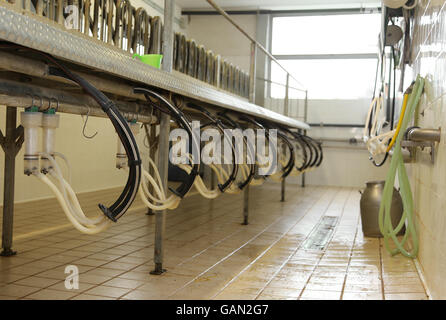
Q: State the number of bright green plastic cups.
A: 1